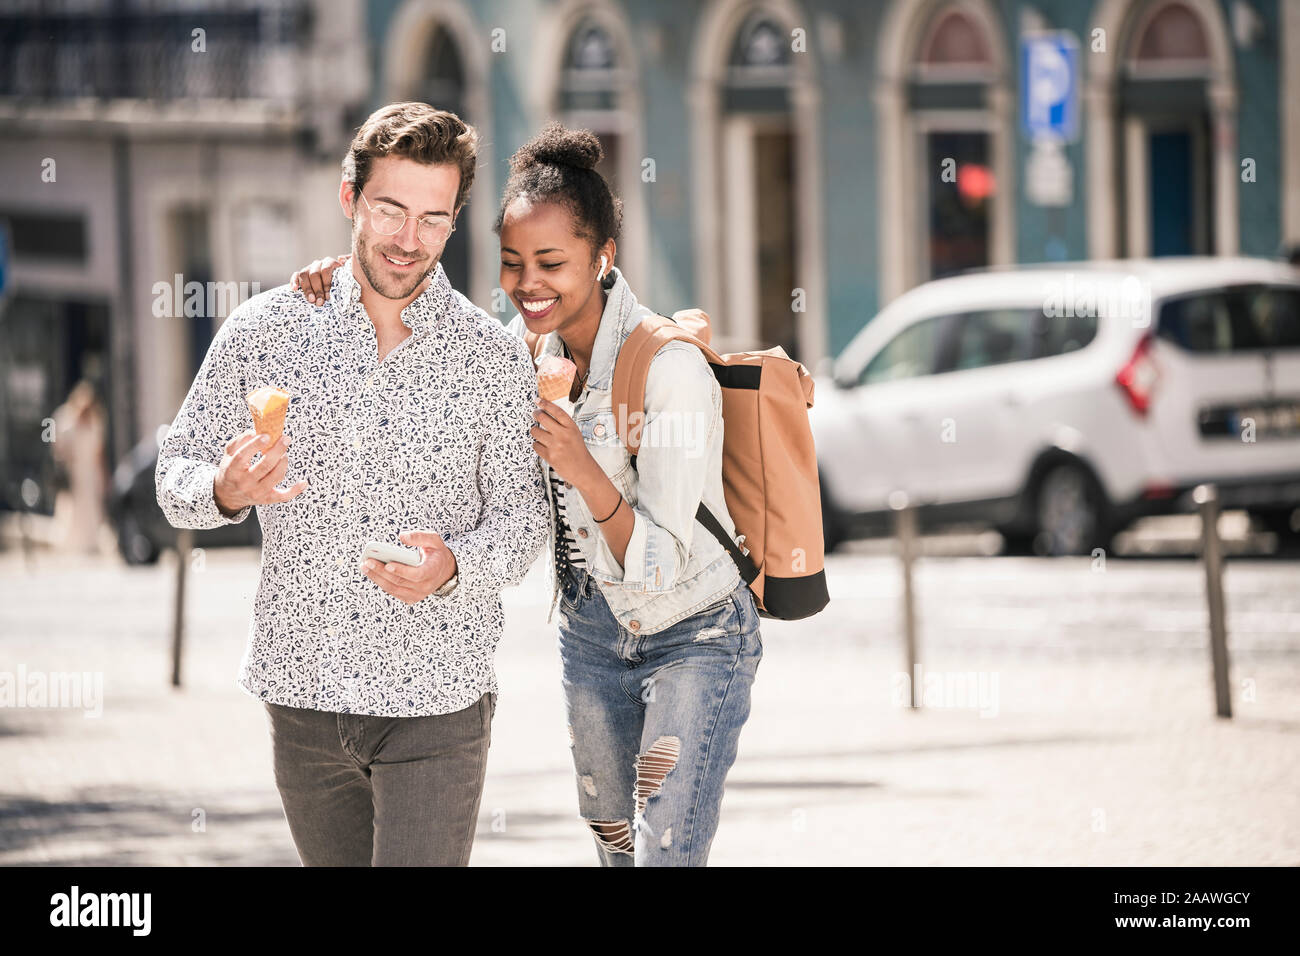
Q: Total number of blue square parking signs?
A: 1